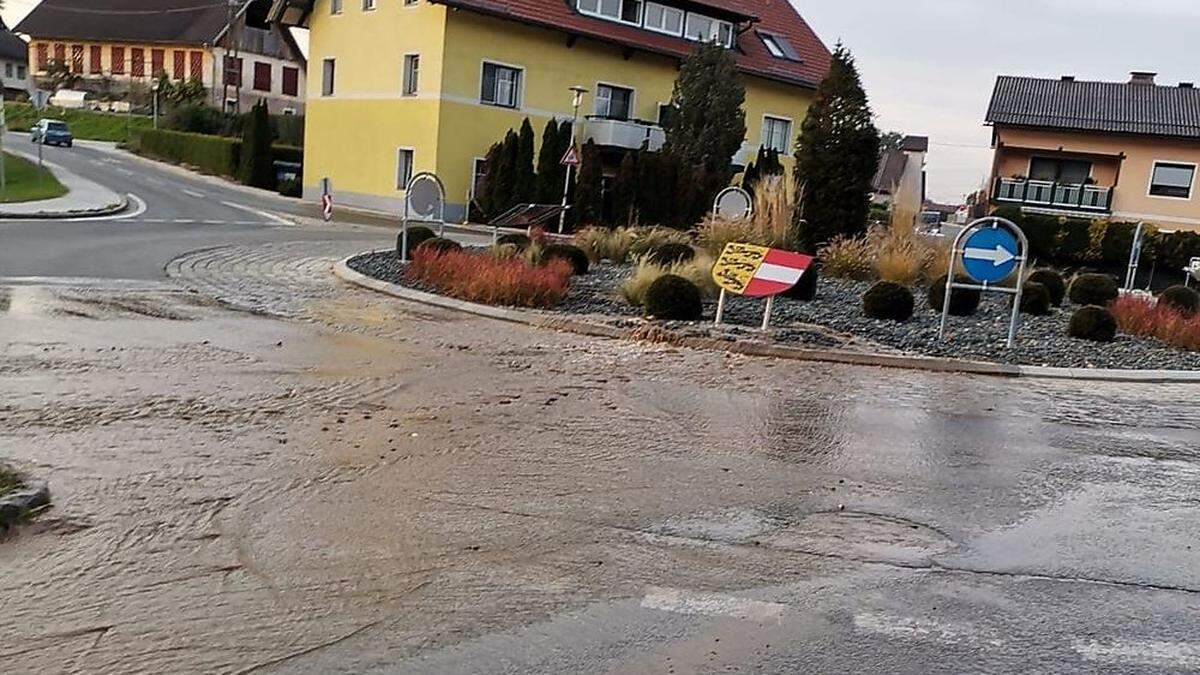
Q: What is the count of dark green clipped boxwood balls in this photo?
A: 14